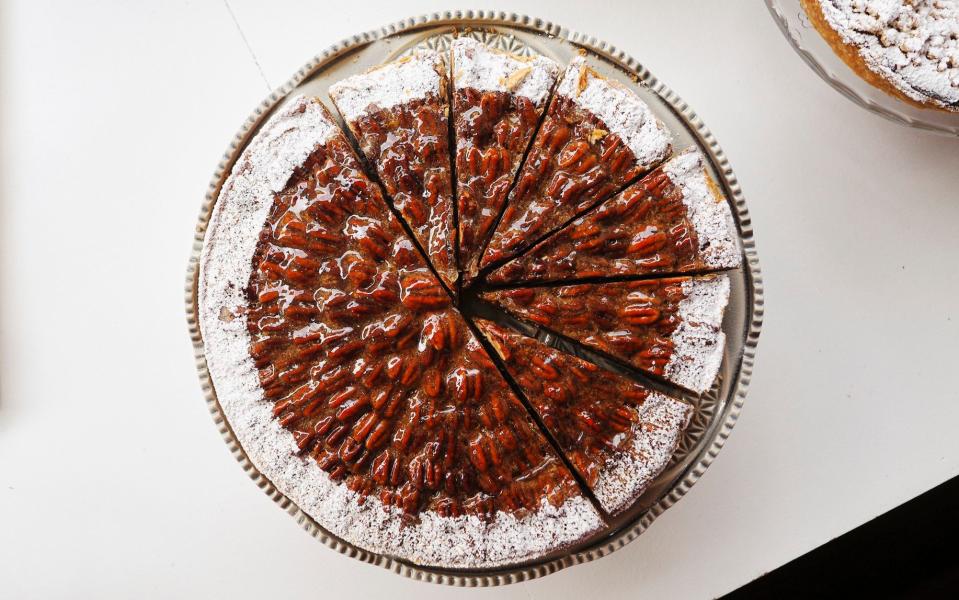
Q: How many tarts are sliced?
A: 1